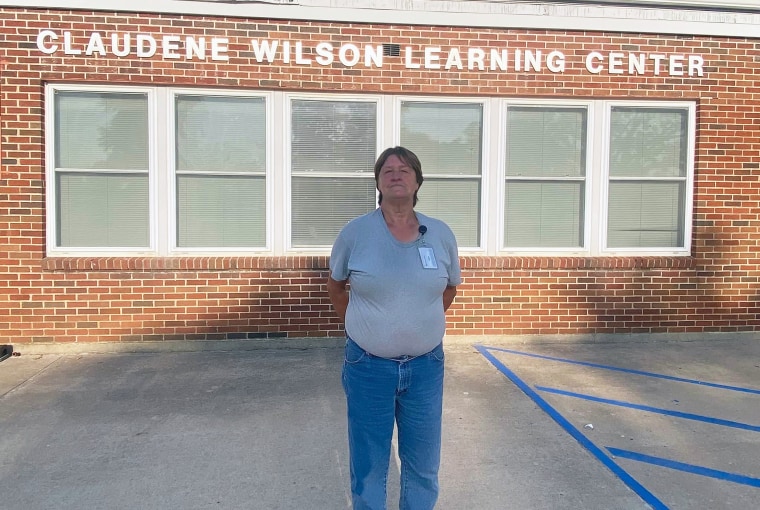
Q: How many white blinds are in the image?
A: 6